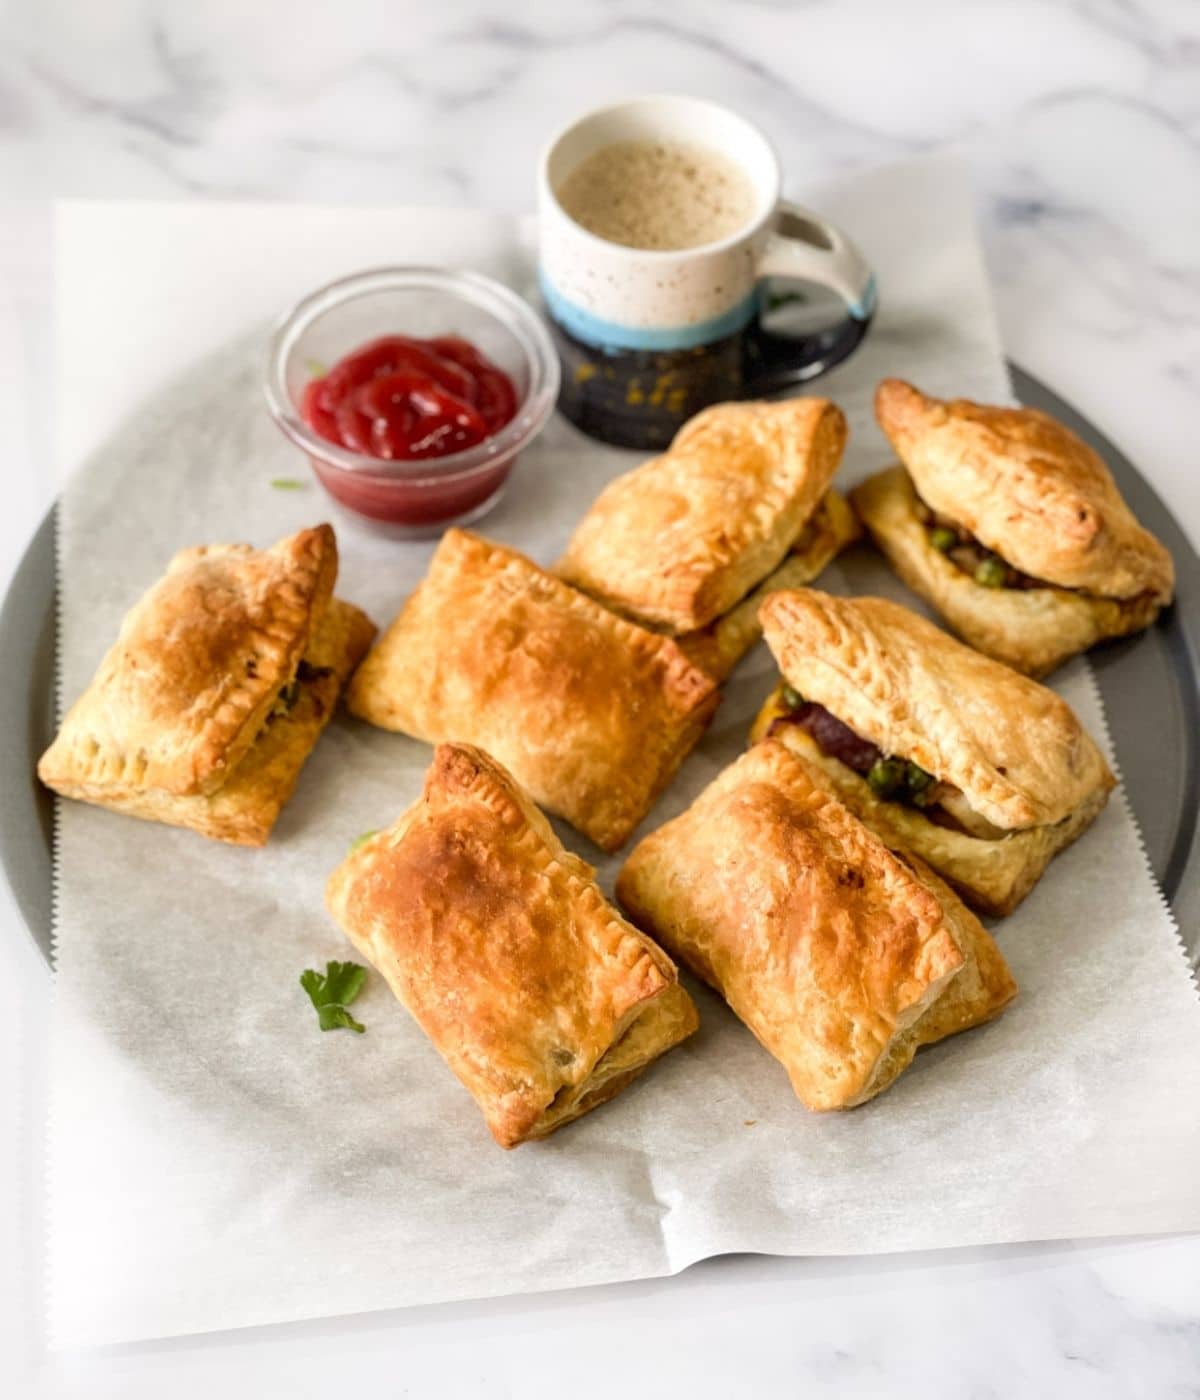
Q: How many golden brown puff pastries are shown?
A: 7